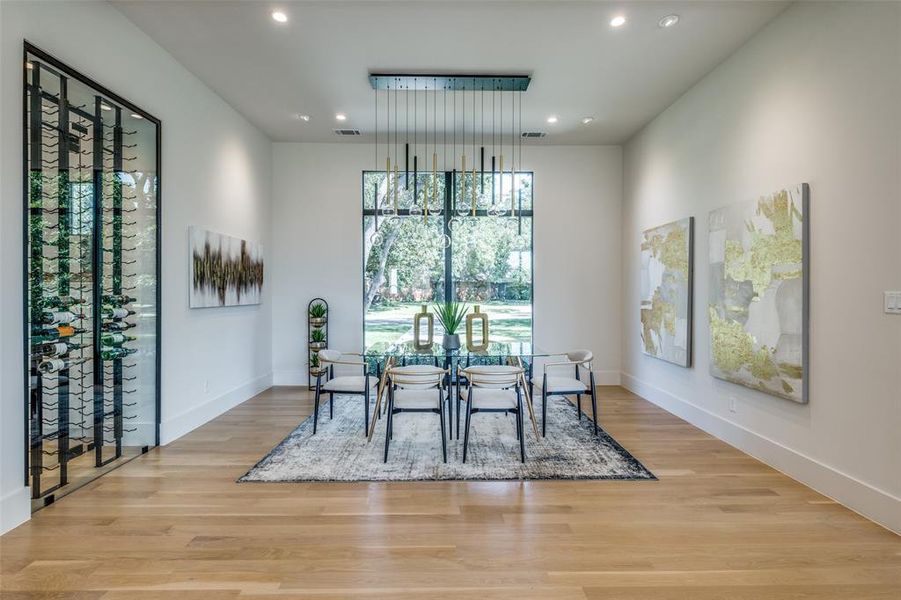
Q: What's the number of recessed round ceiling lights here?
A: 7